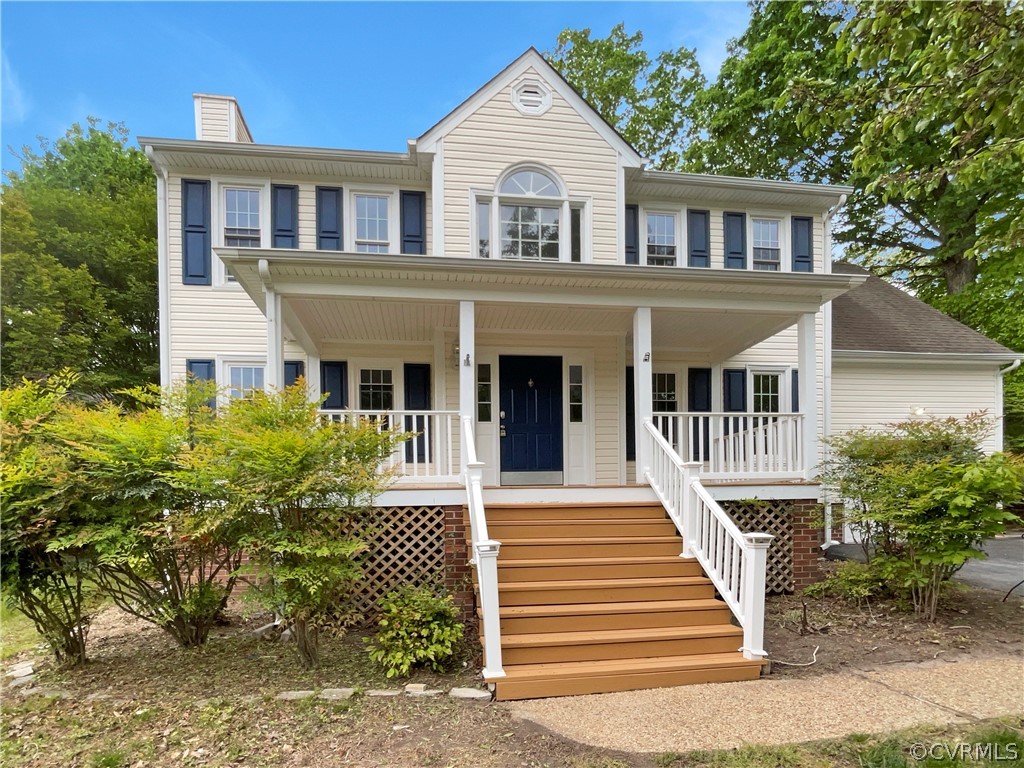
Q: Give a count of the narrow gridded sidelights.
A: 2